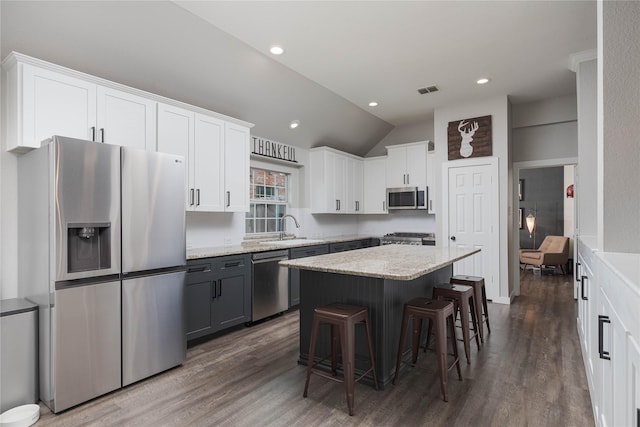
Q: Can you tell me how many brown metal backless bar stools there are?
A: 4